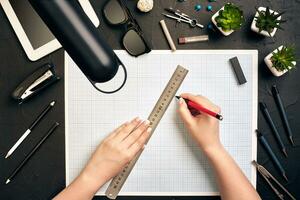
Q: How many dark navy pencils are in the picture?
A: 3